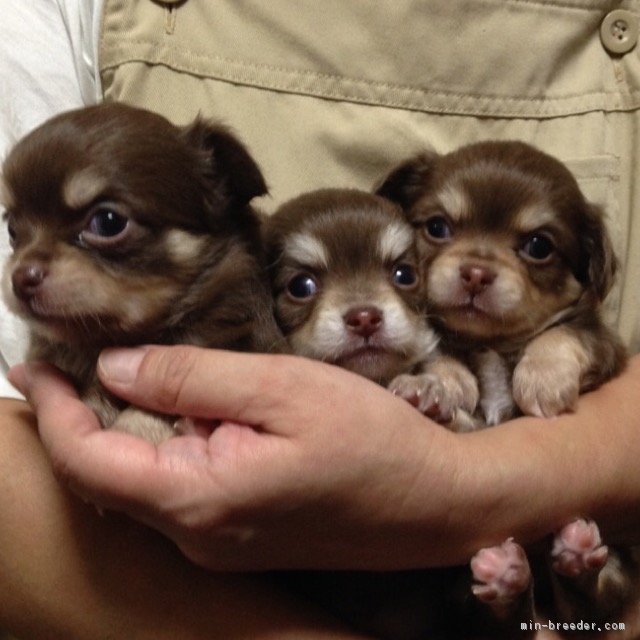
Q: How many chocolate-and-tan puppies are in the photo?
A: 3